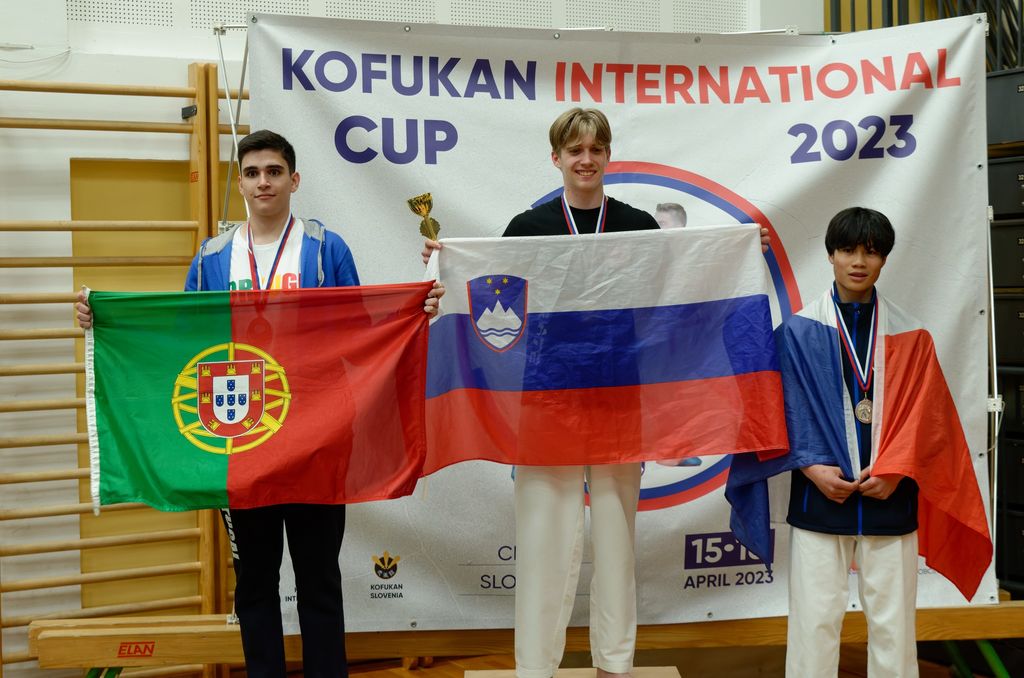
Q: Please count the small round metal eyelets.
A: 13